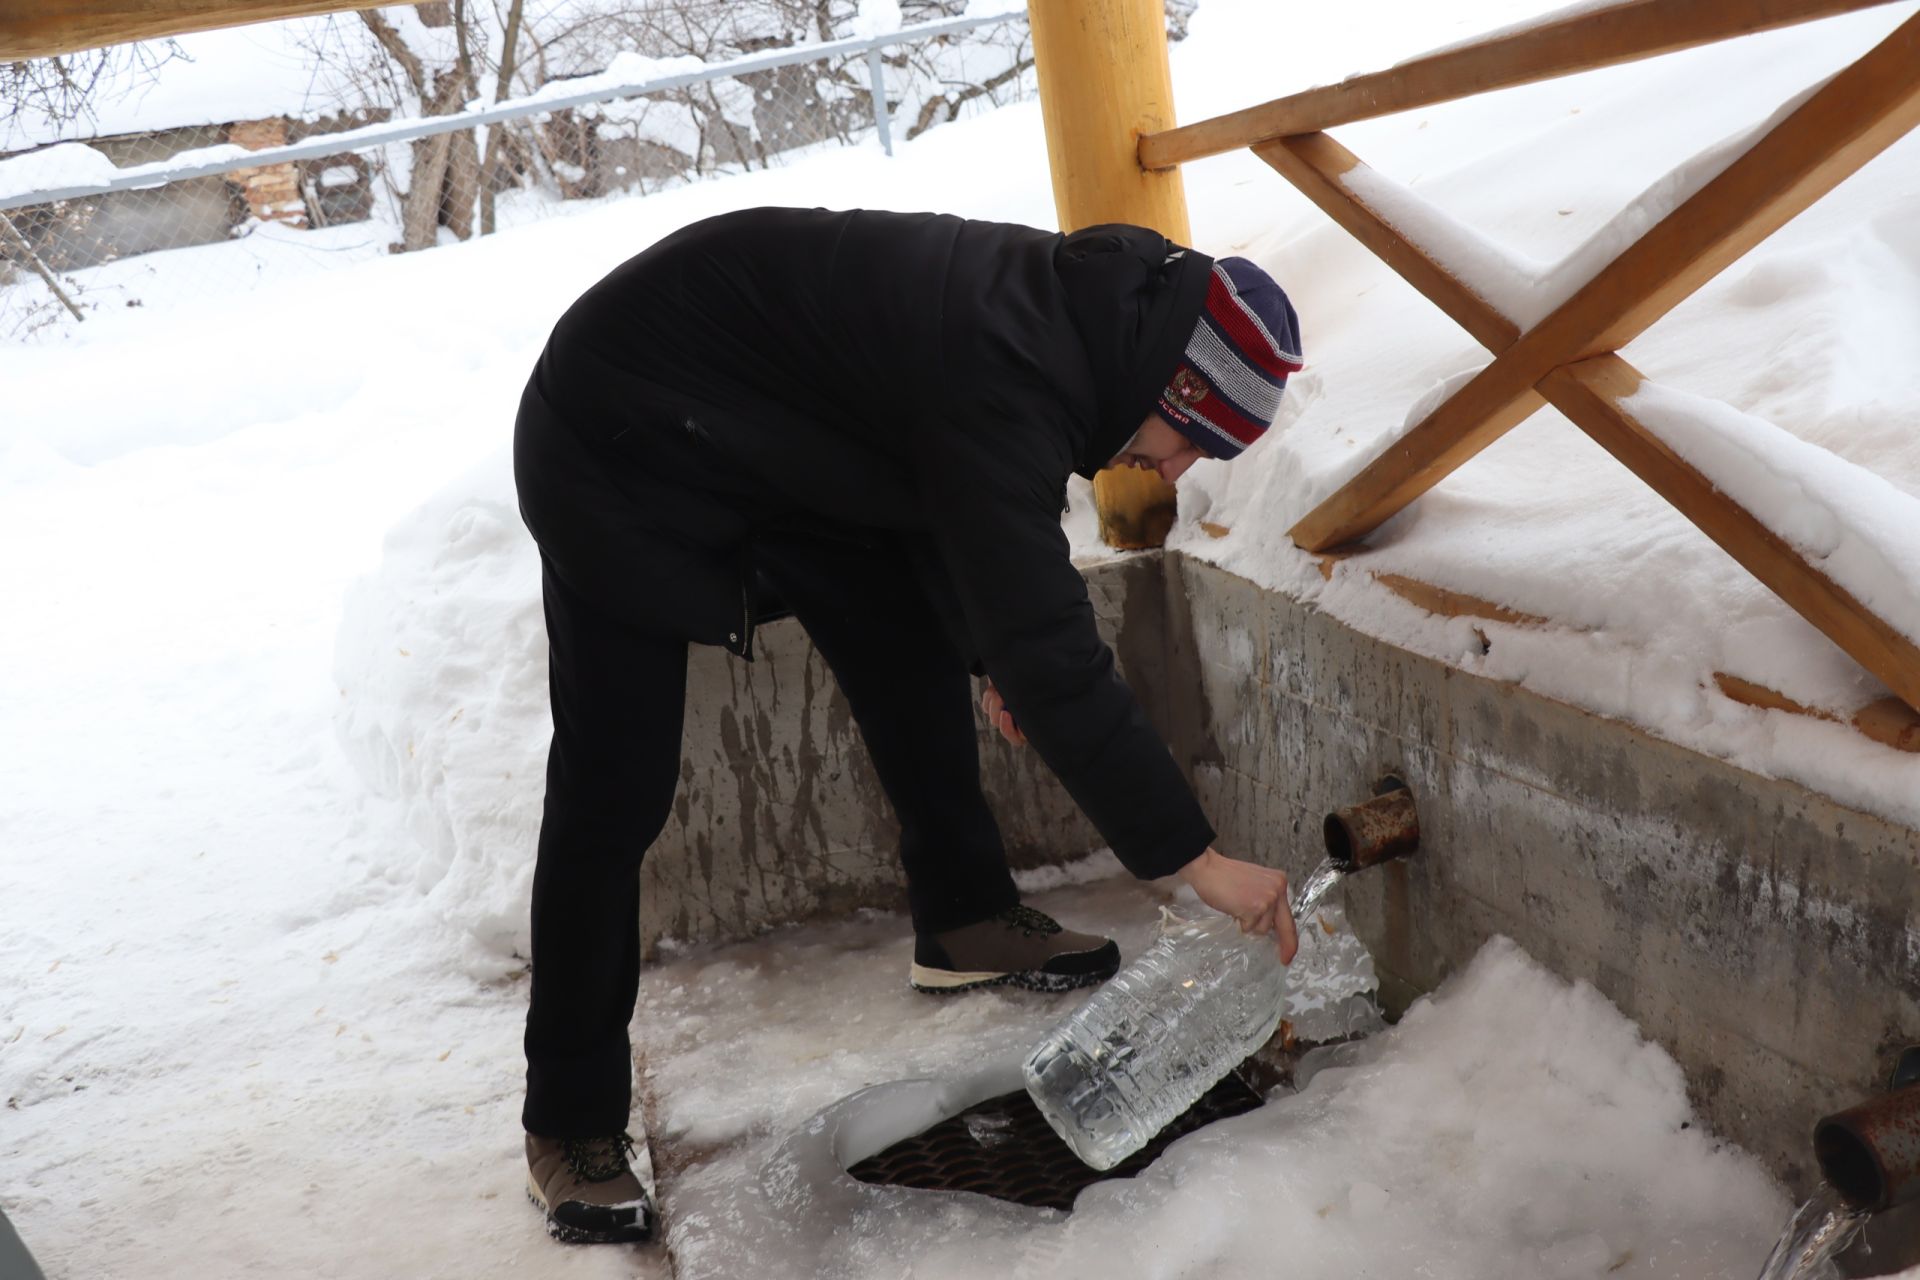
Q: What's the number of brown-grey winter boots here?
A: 2